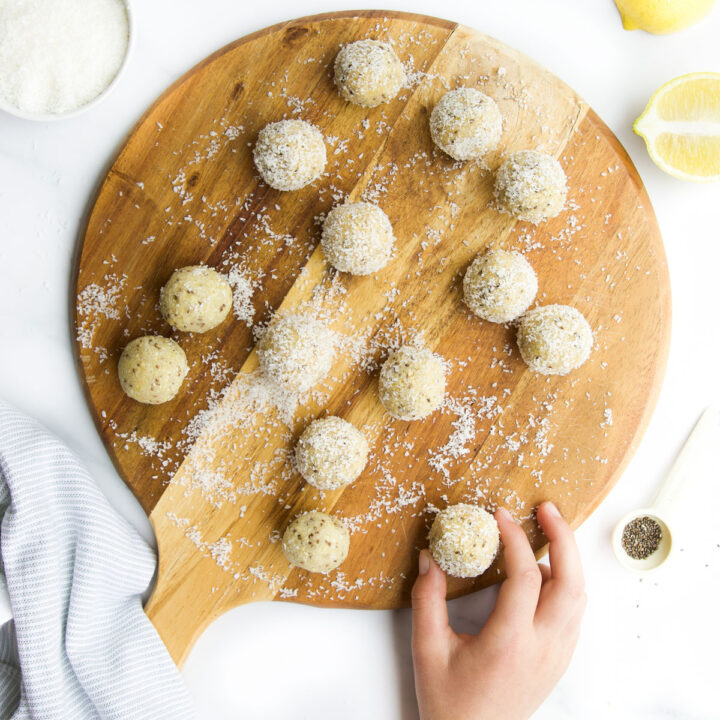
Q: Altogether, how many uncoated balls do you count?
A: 3